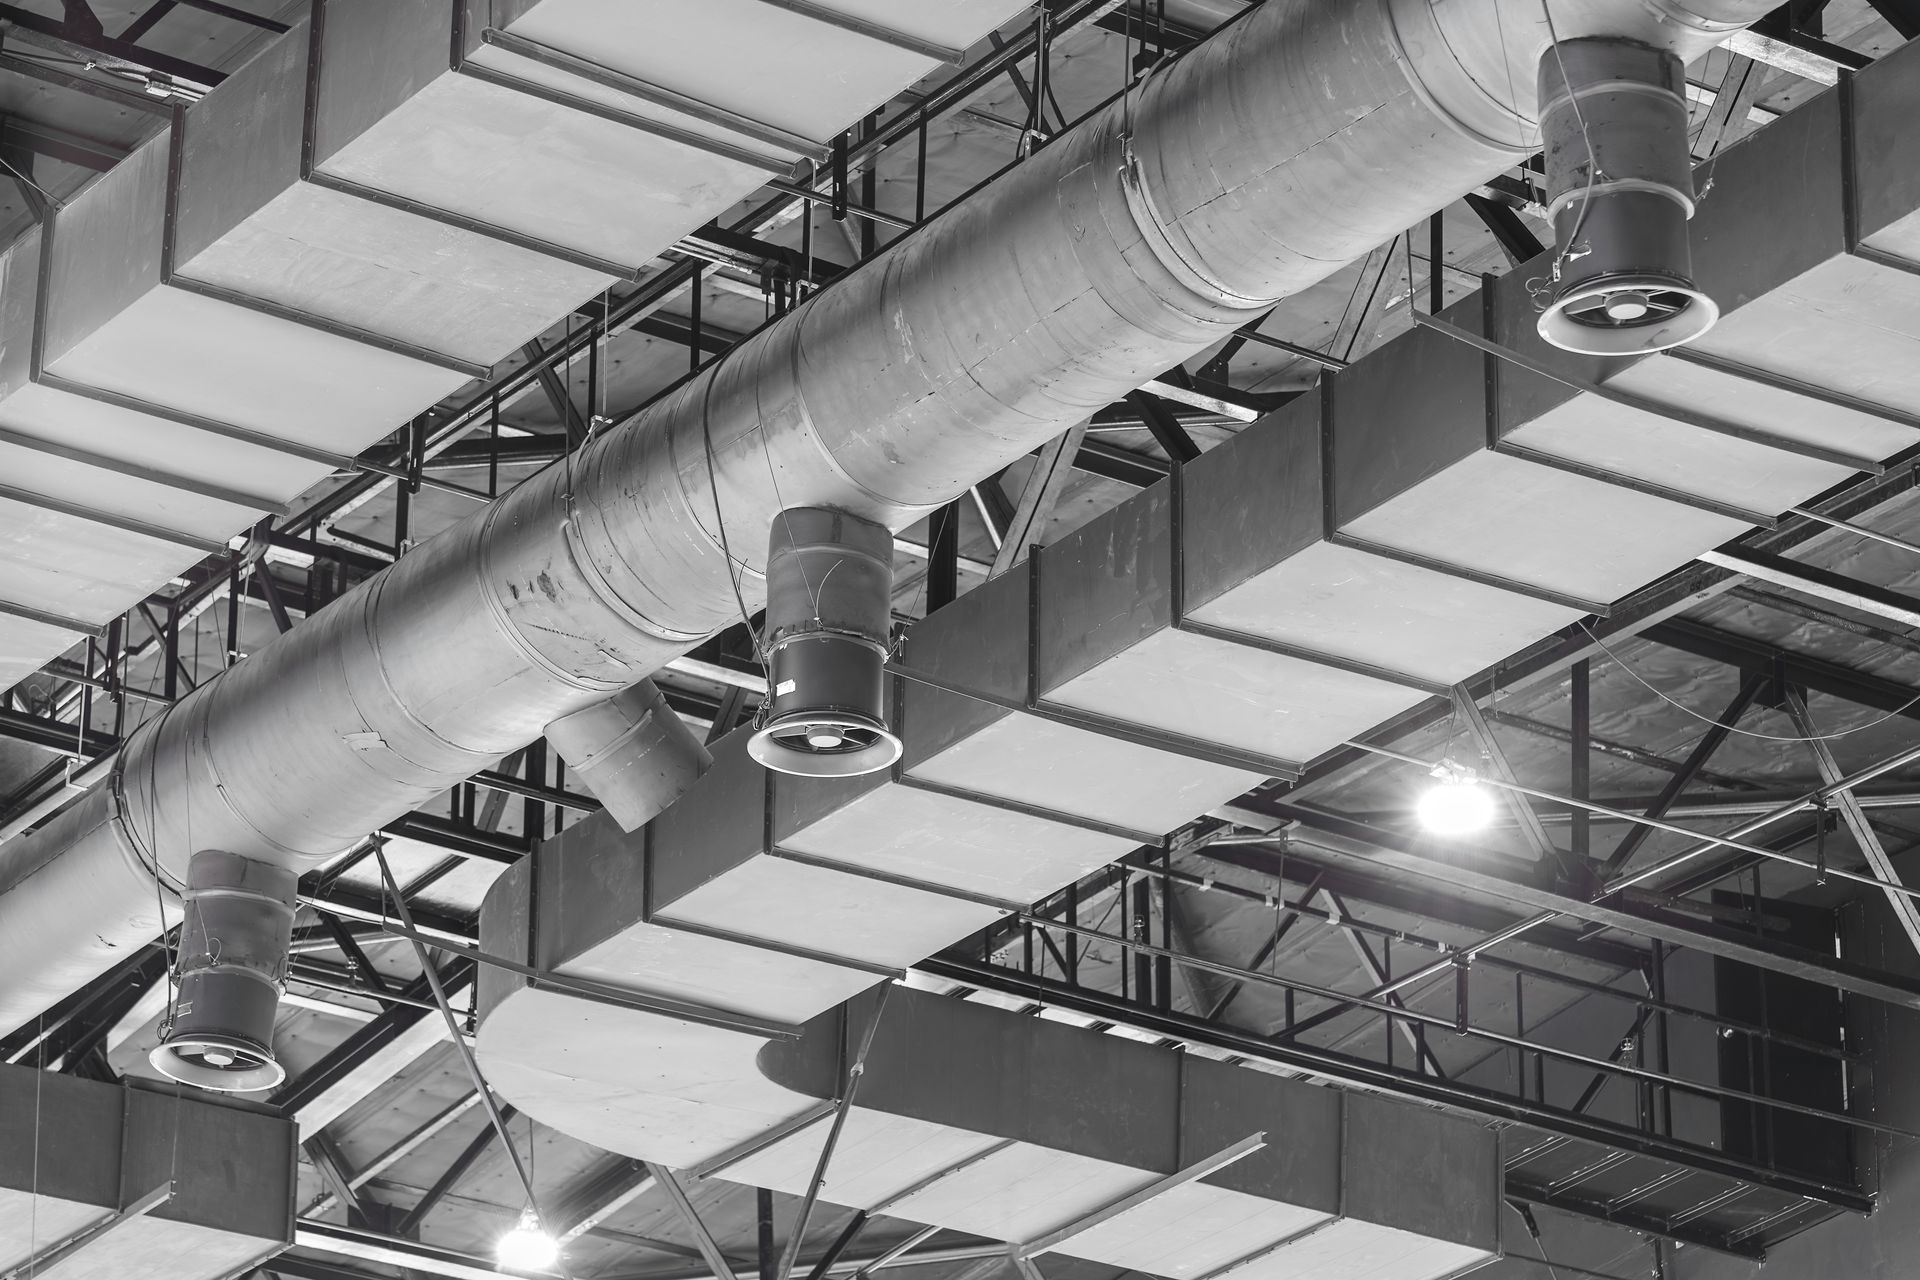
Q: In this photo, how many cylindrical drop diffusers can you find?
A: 3